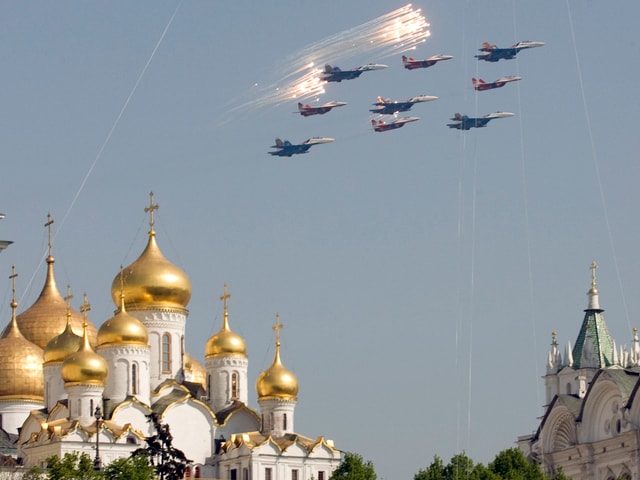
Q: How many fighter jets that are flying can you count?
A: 9